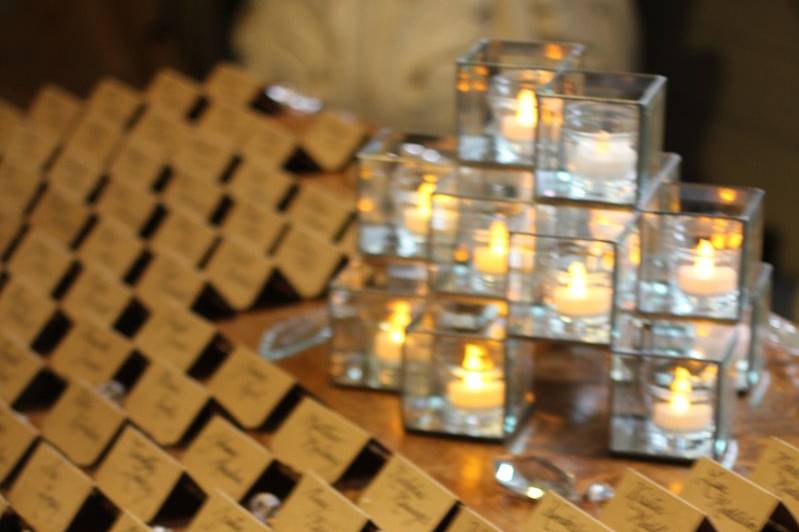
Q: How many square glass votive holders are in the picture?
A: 11